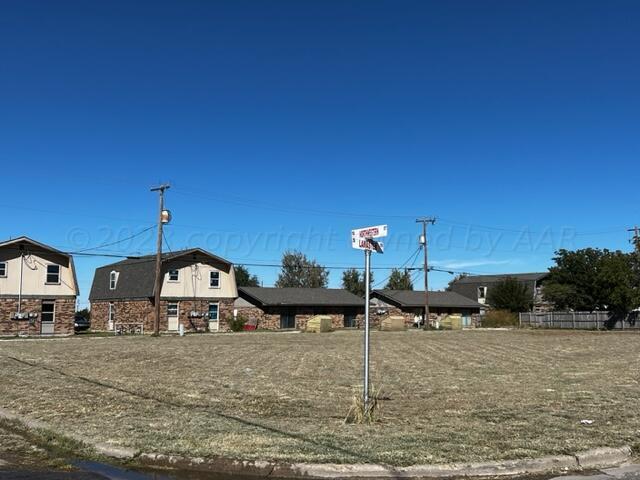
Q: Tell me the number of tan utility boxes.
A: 3